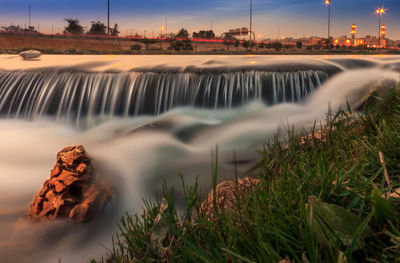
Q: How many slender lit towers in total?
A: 2